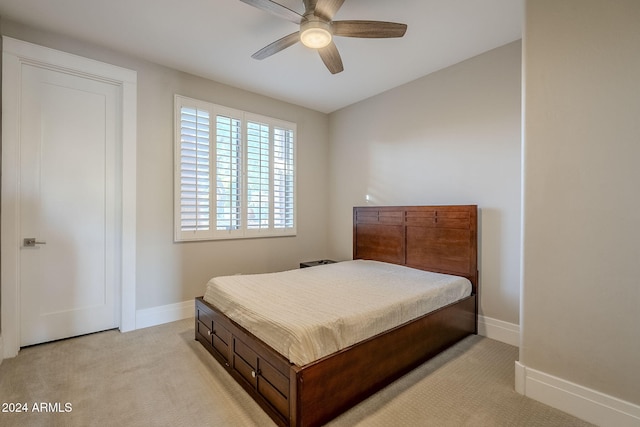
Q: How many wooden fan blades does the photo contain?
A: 5